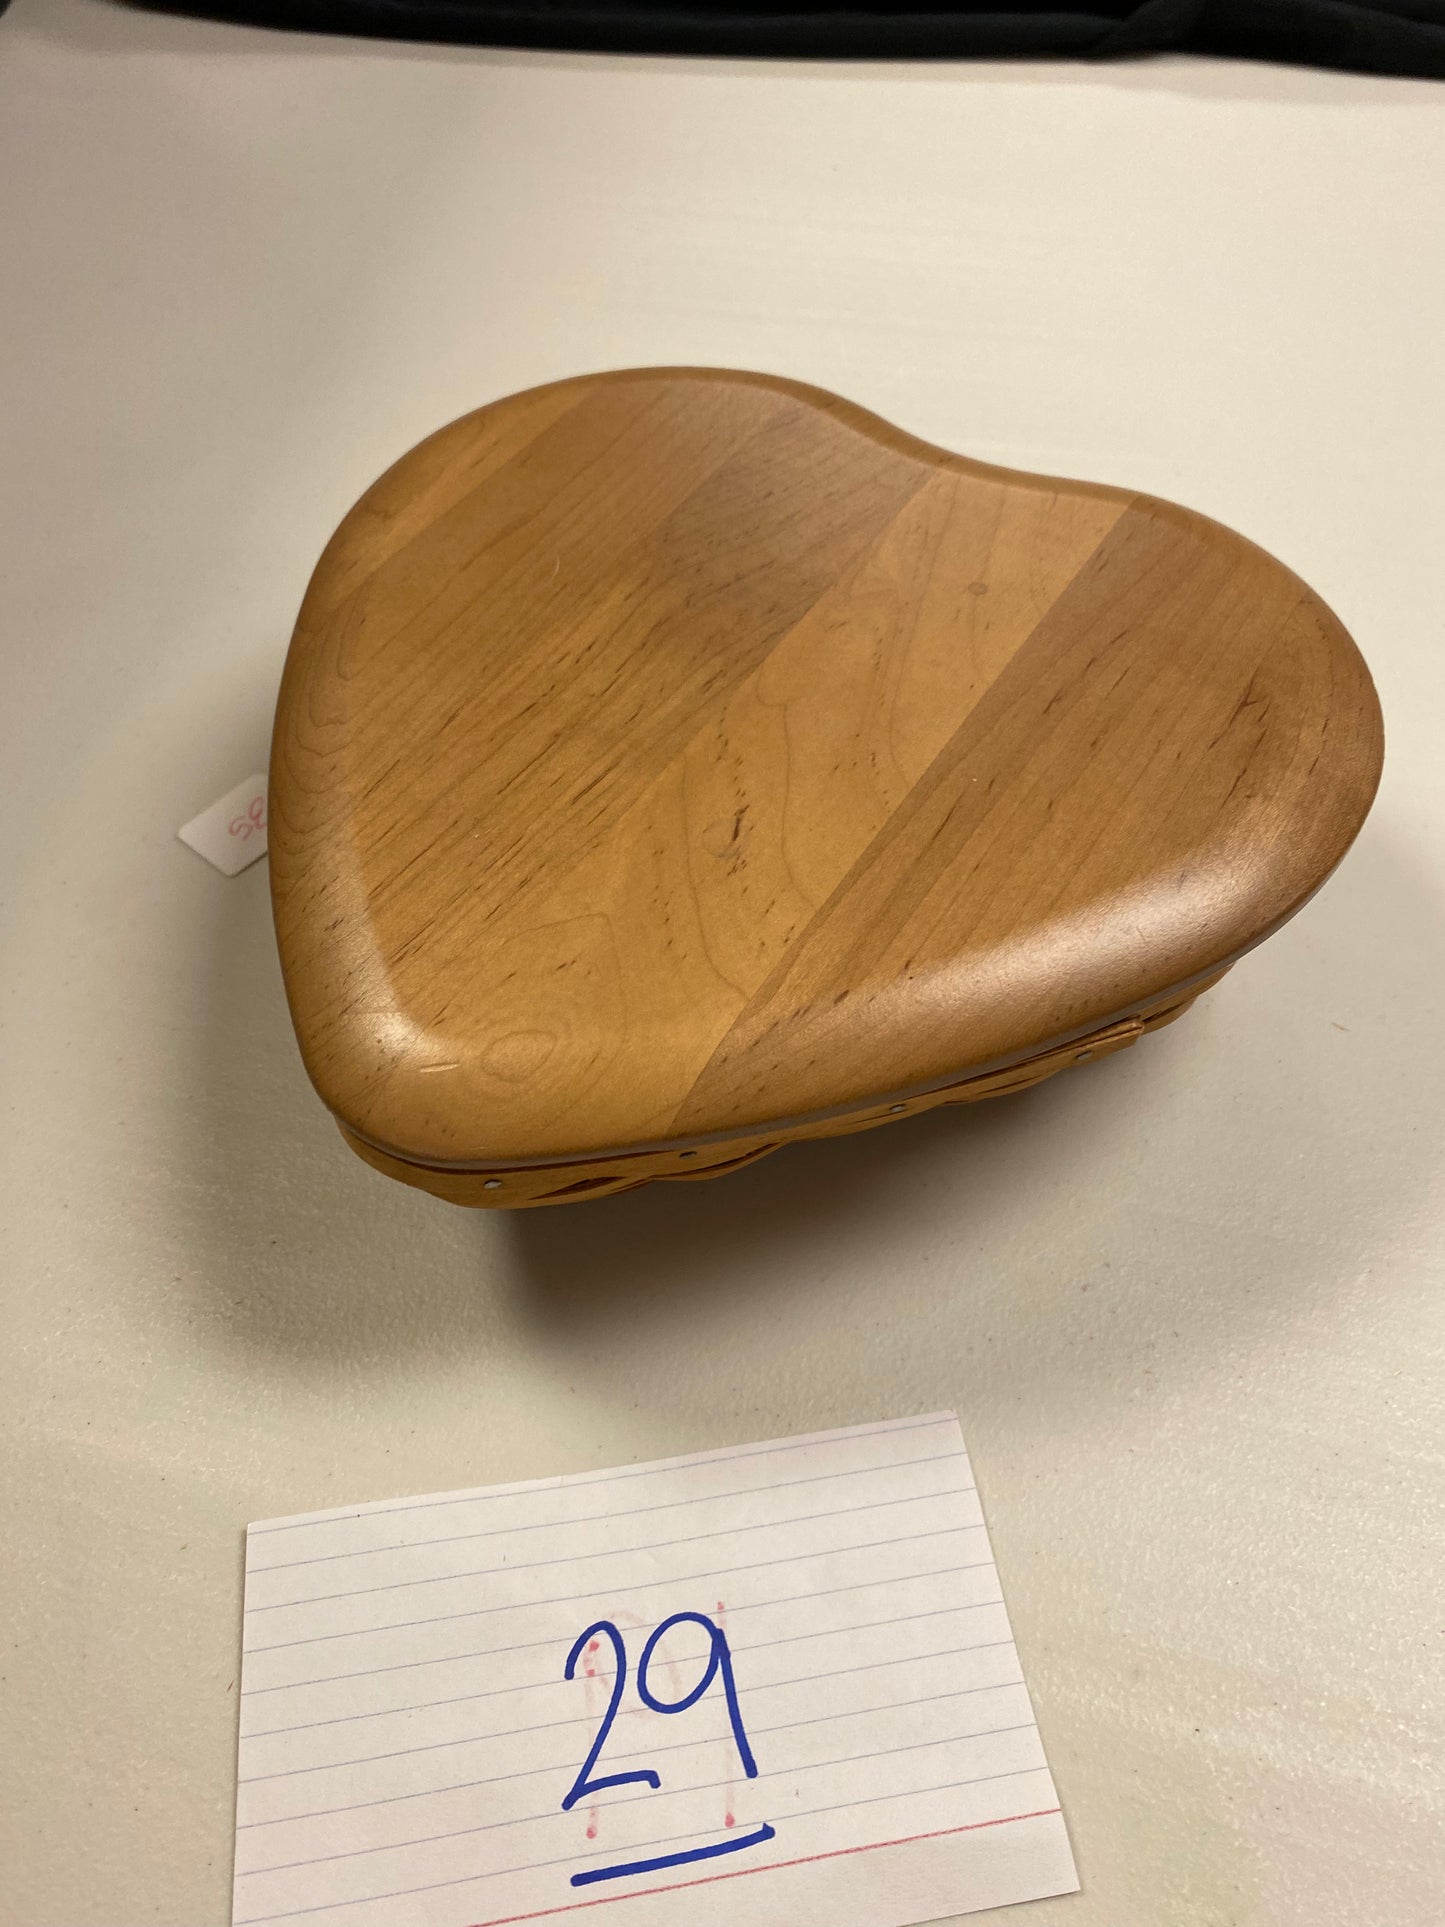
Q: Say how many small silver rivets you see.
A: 4